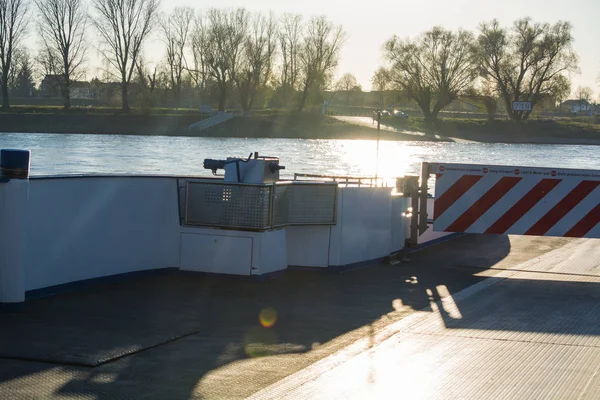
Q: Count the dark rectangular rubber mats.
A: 1